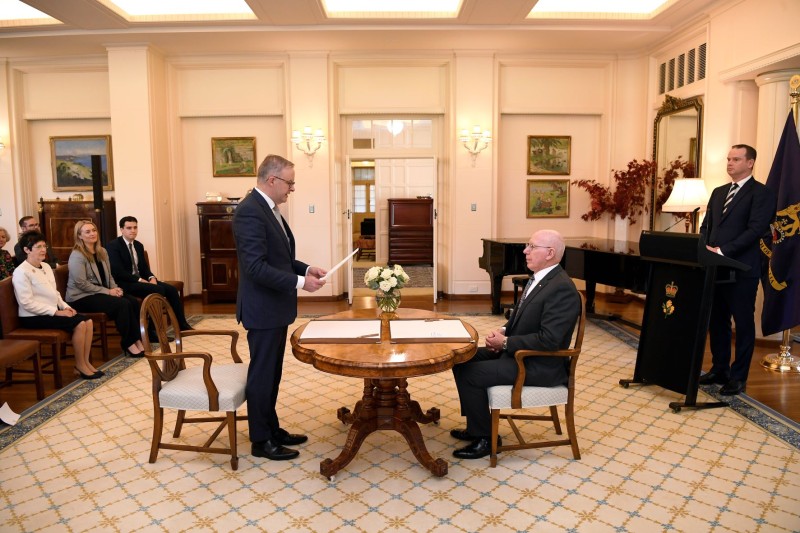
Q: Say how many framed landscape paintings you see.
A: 4